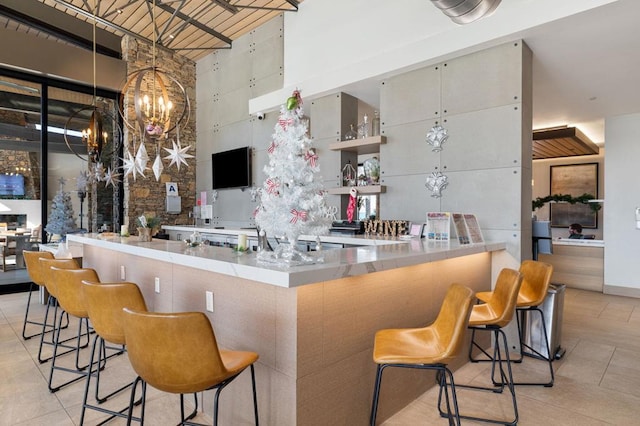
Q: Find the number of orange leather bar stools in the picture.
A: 8